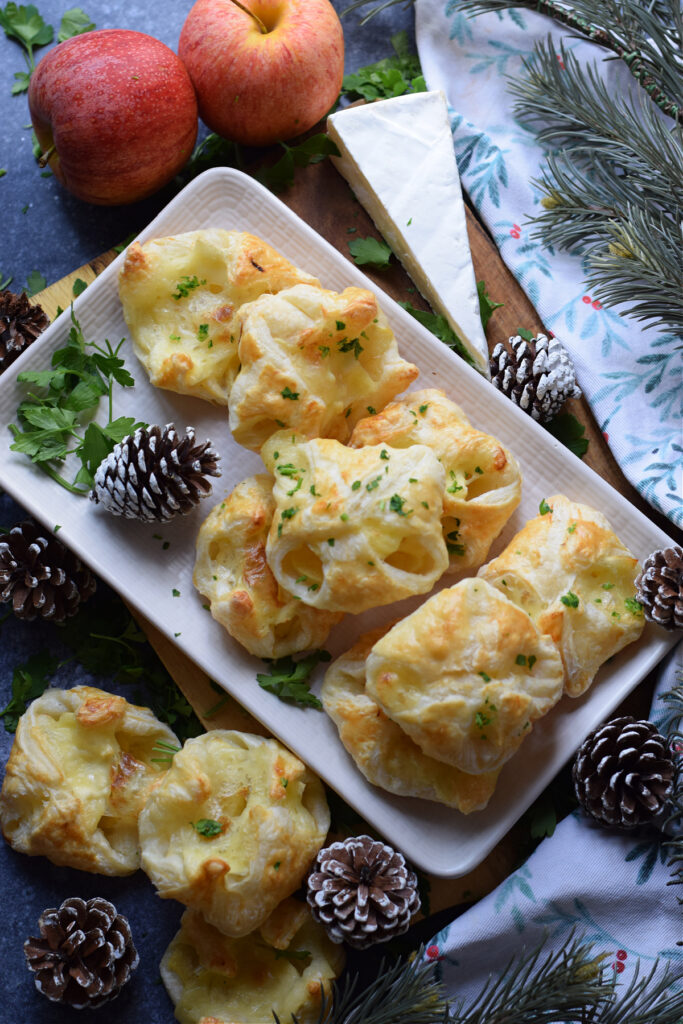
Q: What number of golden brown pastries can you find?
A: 11